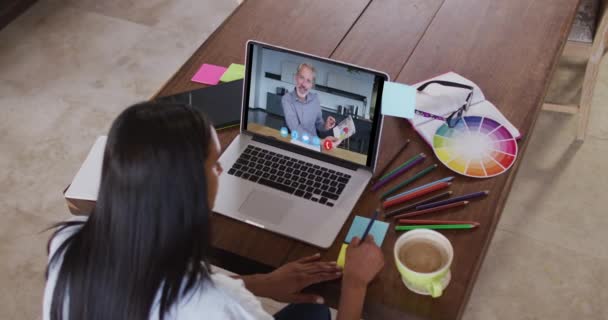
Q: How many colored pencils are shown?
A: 12